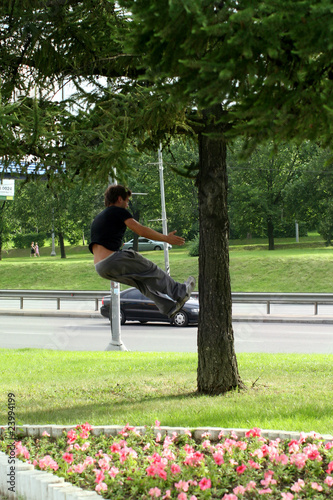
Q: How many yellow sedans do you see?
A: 0